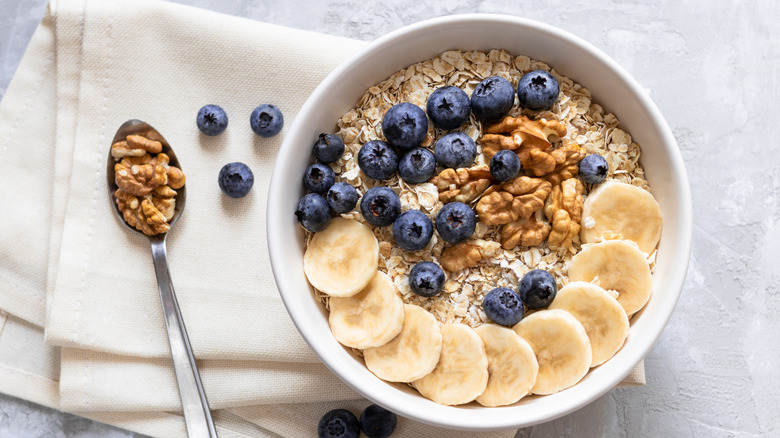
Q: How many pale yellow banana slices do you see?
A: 9